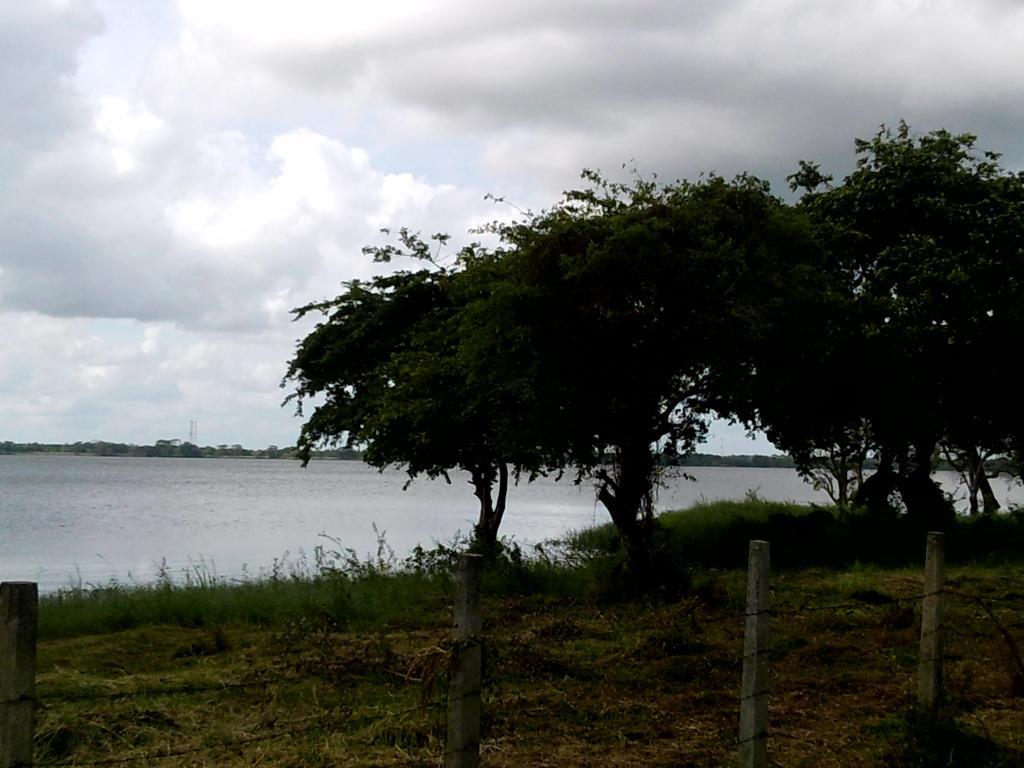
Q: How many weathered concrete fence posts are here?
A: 4